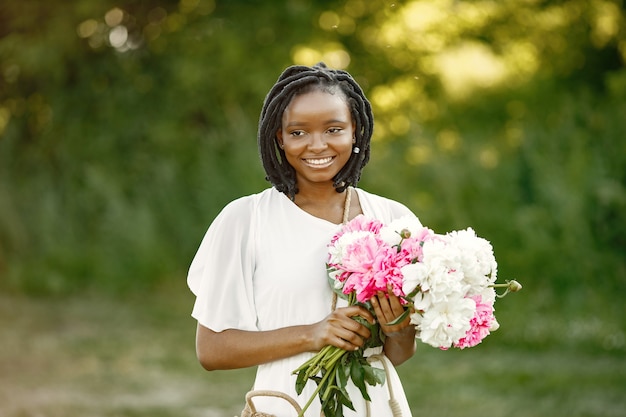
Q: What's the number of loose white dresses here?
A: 1